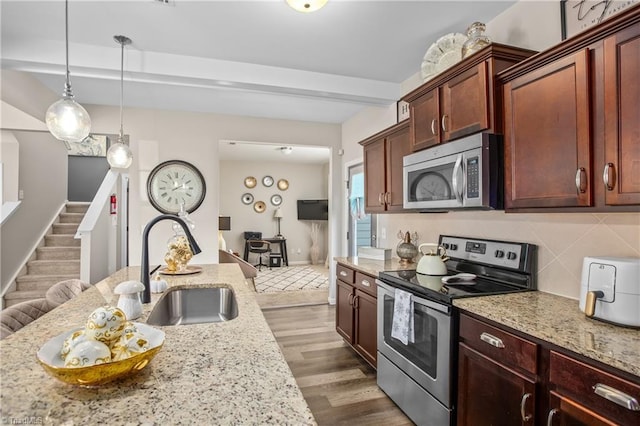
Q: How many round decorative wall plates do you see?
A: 6